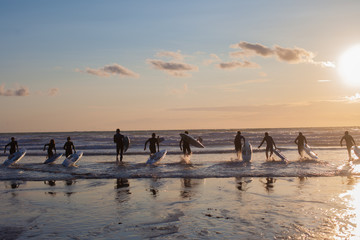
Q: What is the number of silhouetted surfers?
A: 10